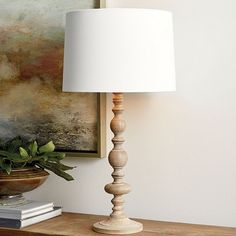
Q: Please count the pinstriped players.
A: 0